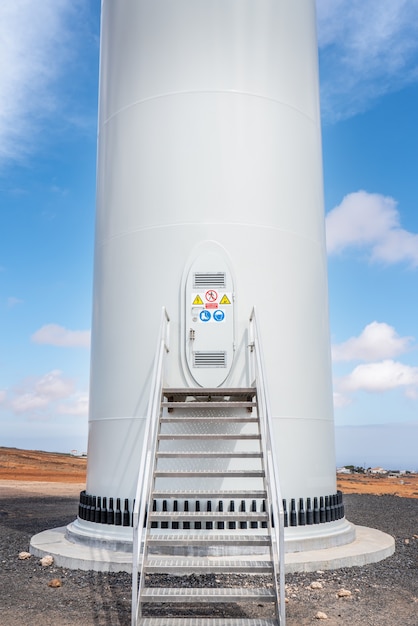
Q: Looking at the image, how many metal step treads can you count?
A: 12